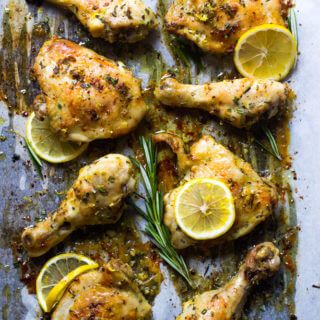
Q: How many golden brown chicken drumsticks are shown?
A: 4